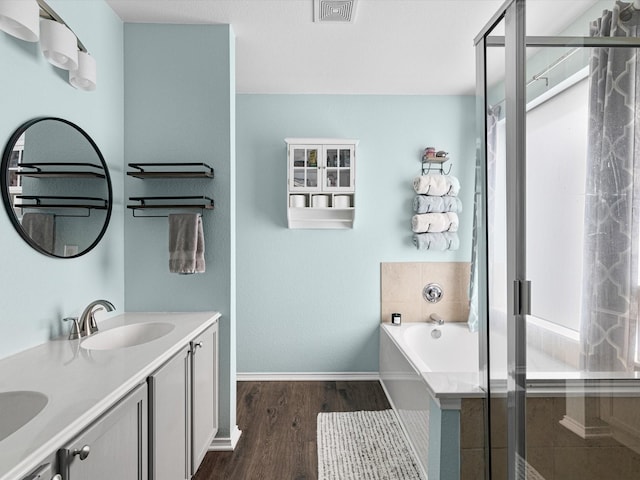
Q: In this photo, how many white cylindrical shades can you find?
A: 3